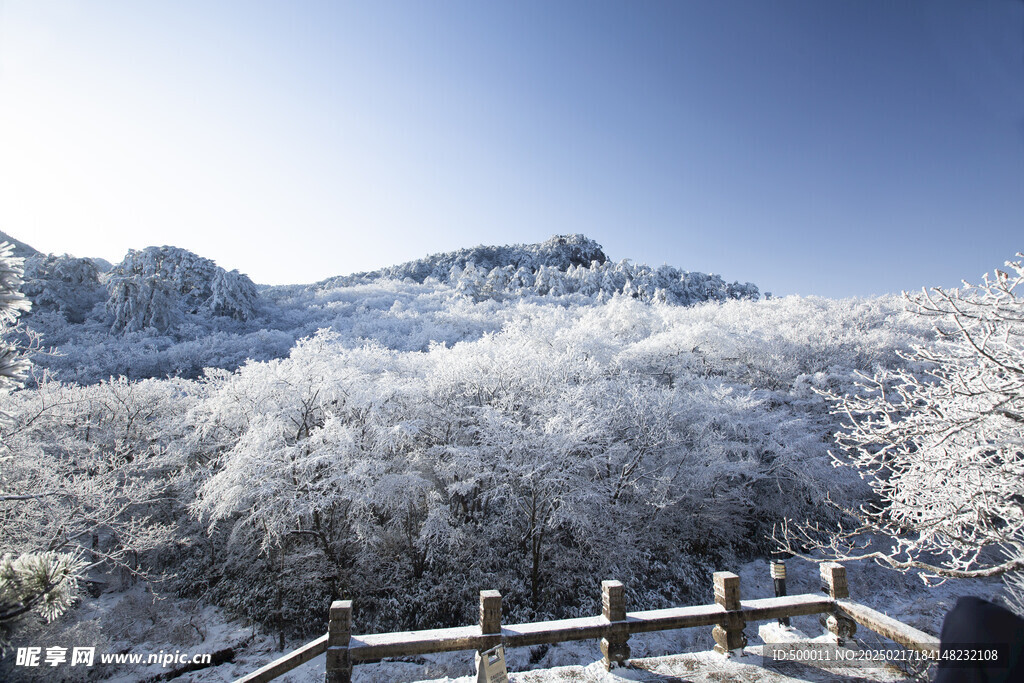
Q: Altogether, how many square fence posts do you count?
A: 5